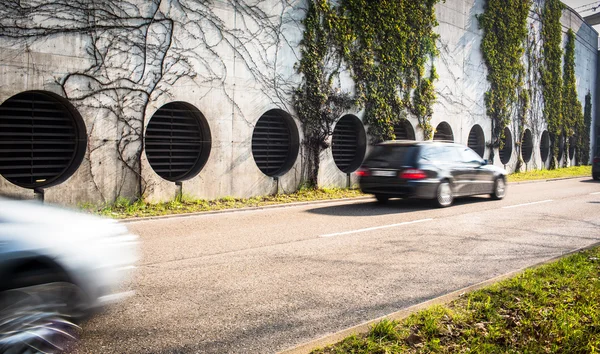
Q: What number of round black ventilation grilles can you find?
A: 12